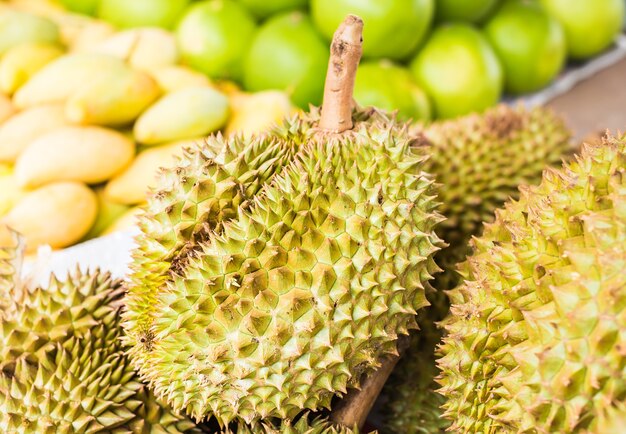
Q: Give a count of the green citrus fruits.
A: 11